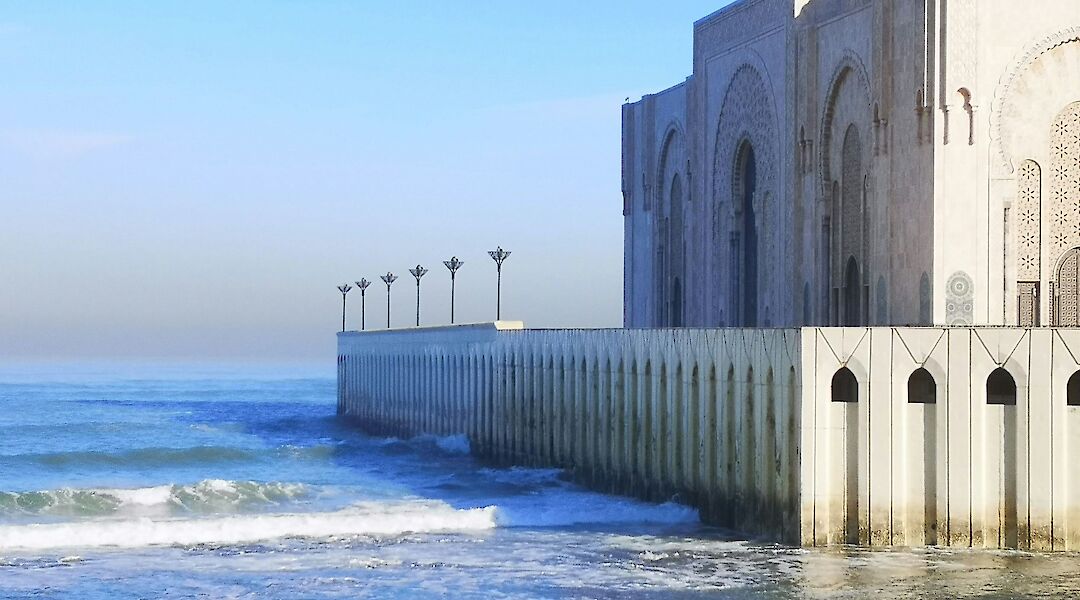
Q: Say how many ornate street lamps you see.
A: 6